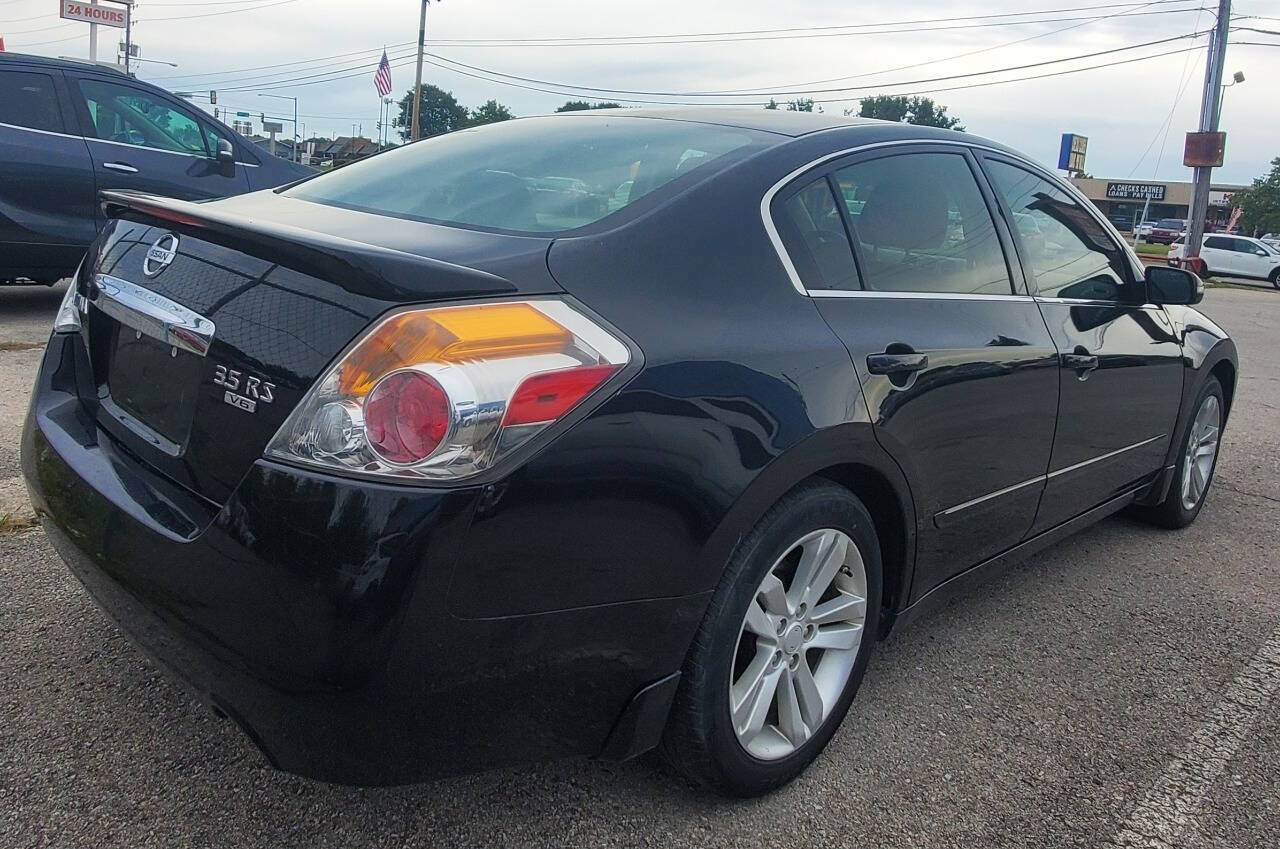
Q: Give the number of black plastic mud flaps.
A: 2